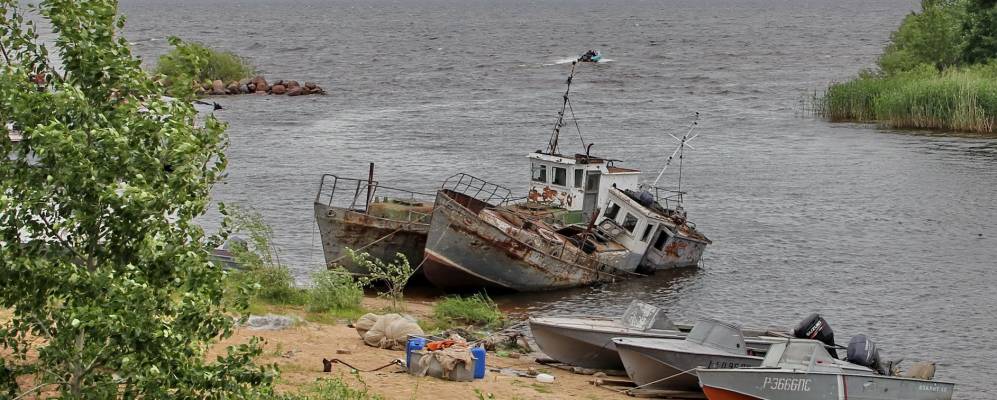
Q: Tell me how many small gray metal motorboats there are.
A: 3